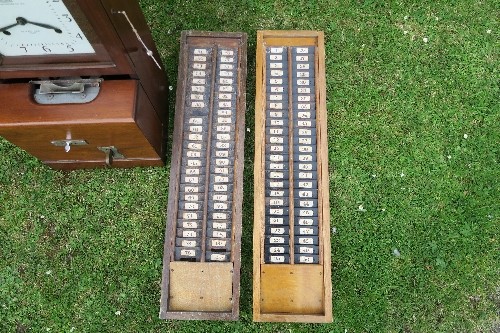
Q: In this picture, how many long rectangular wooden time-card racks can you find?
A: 2